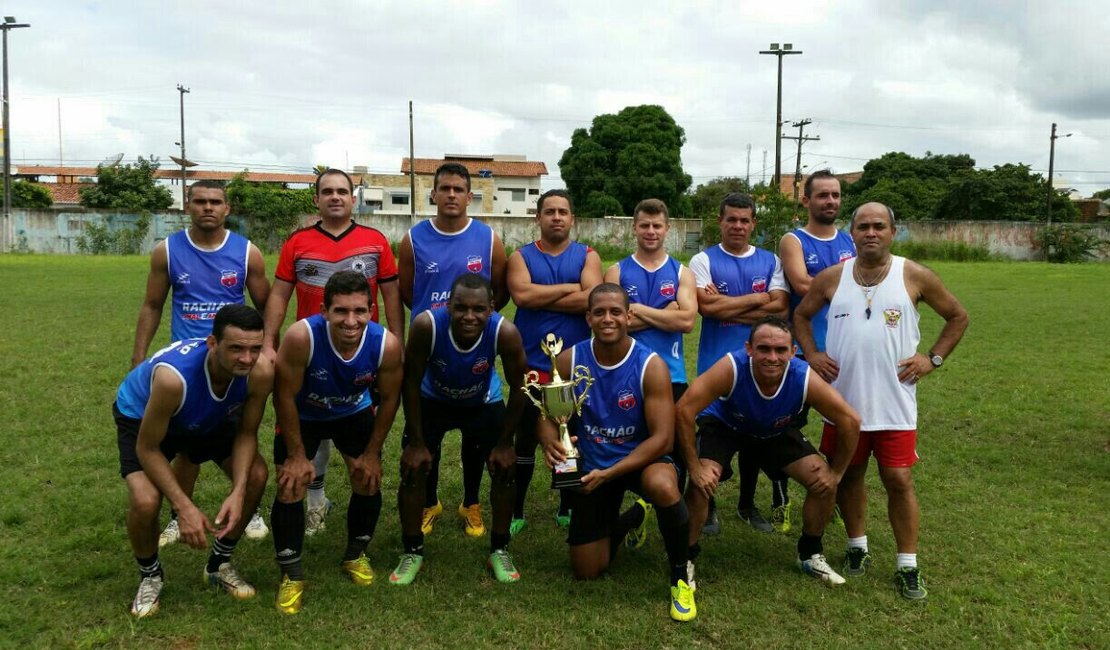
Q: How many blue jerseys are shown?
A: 11